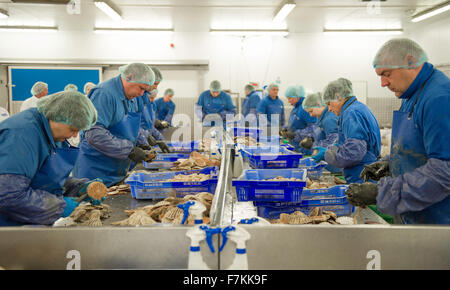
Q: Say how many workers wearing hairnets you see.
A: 15